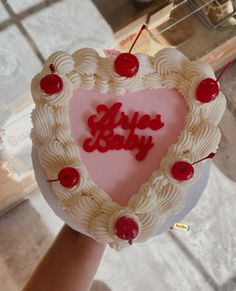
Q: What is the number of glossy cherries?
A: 6